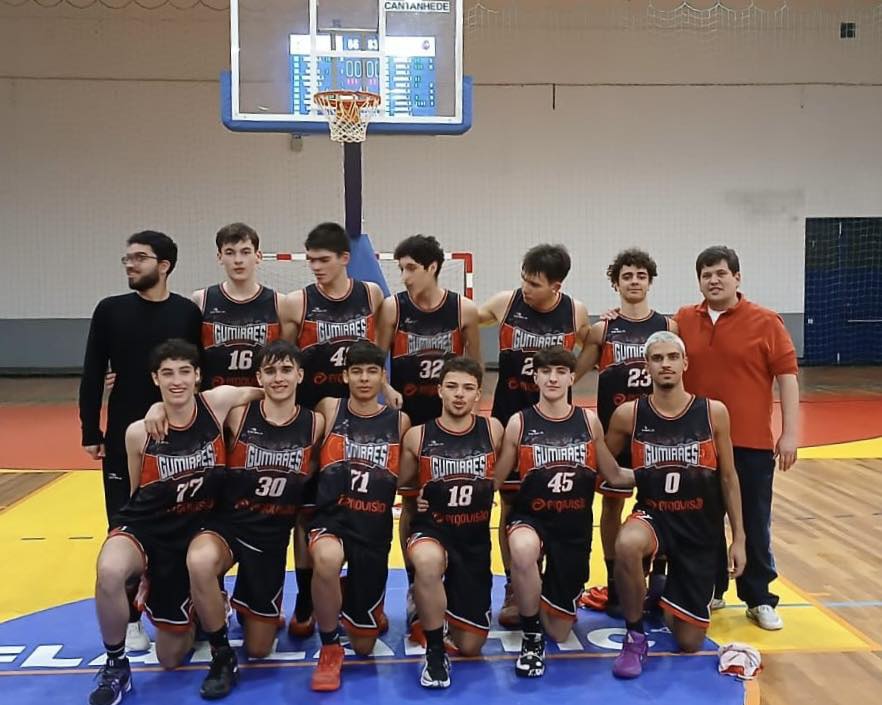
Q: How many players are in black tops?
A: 11